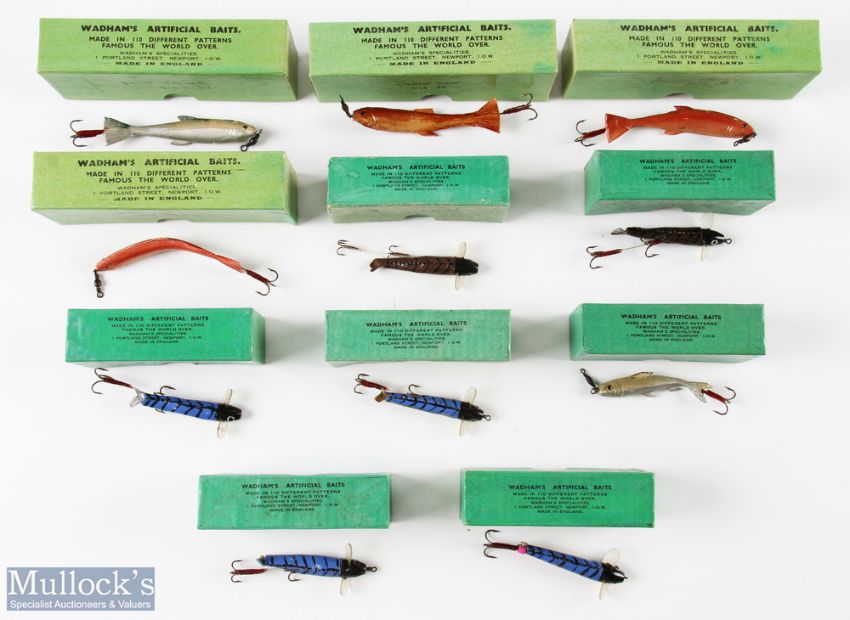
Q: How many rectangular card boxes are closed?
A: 11